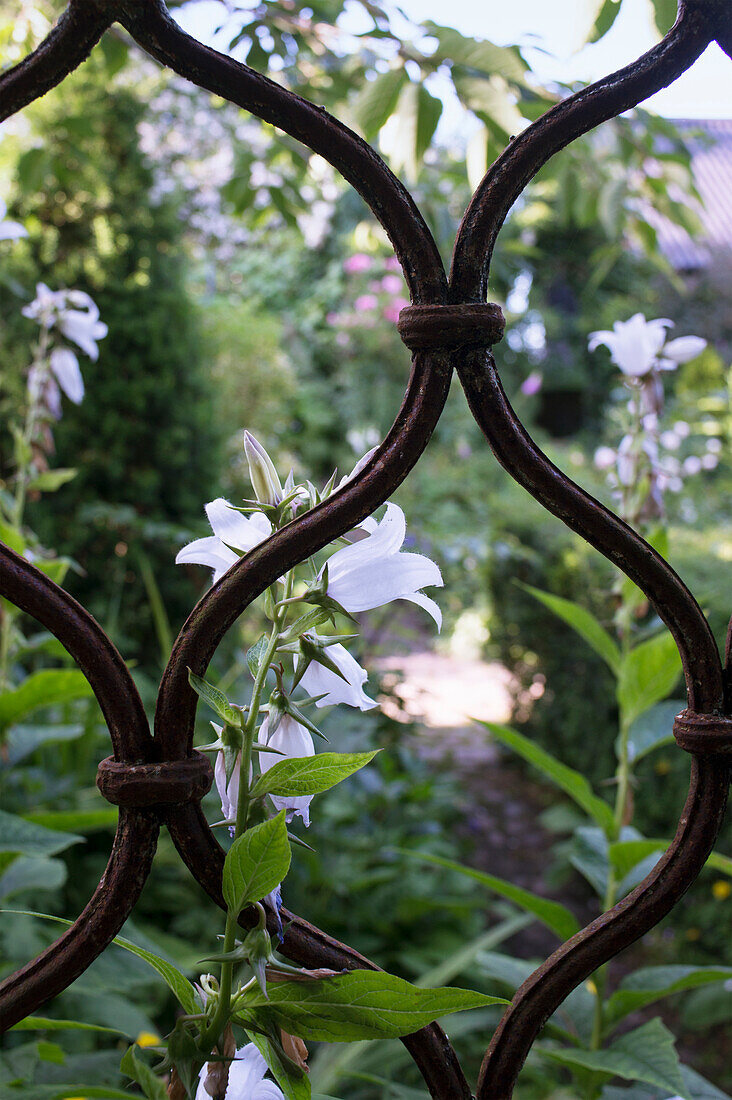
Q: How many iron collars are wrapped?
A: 3